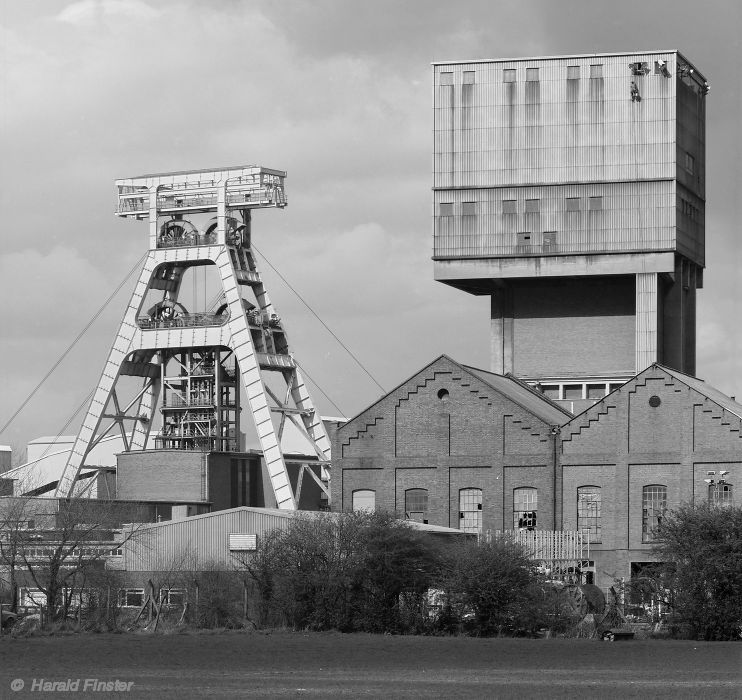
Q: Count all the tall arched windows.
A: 7